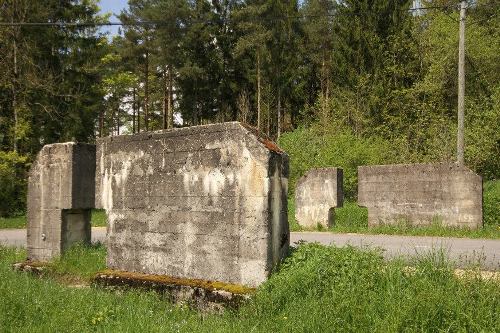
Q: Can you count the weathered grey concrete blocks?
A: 4